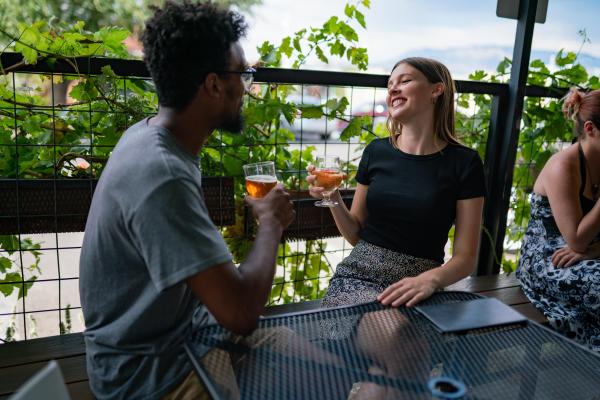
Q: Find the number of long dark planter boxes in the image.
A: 2